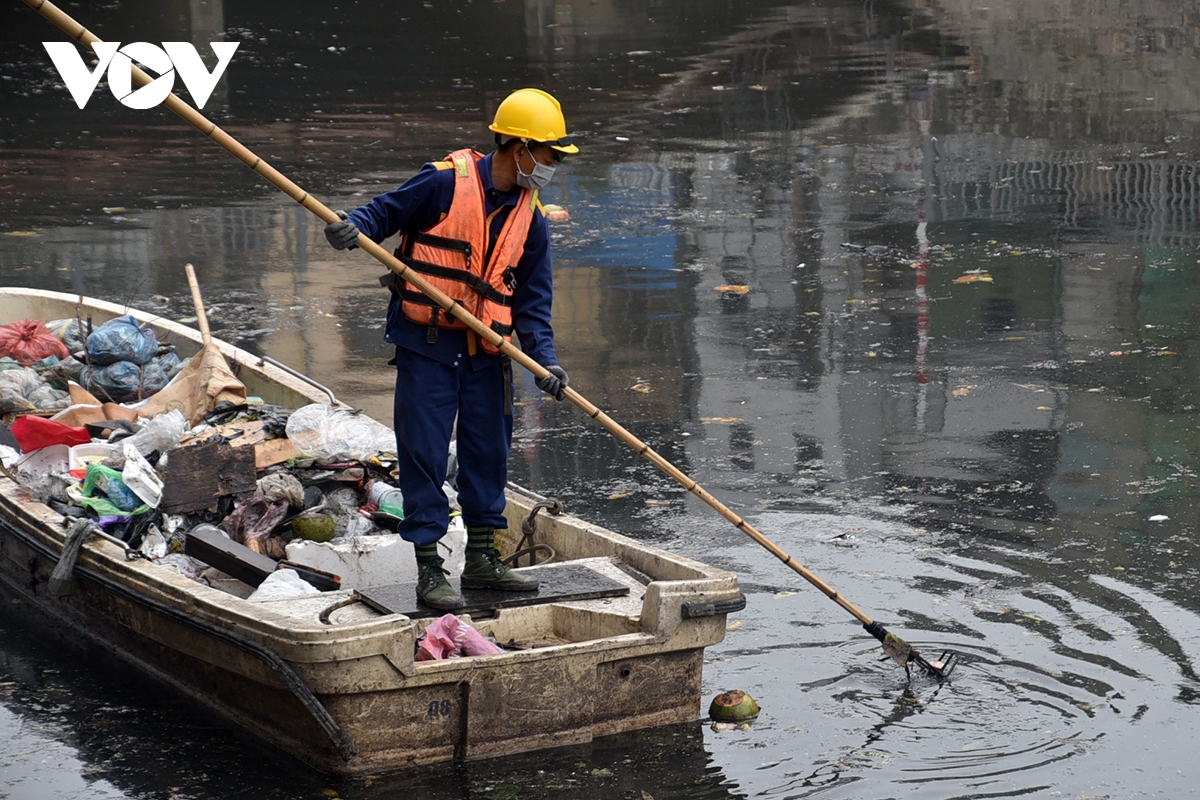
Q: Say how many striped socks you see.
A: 2